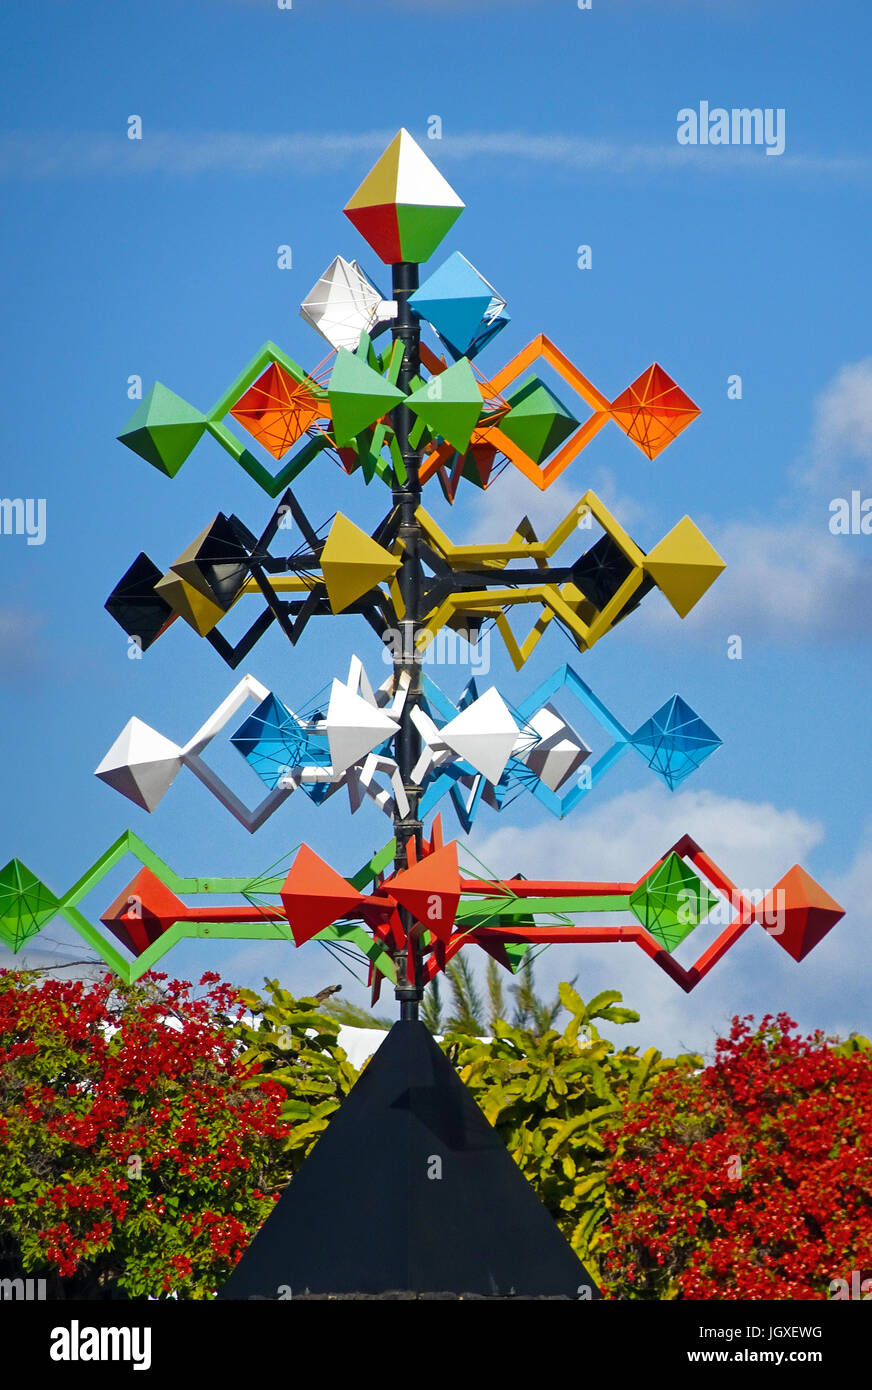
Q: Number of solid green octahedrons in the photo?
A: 4